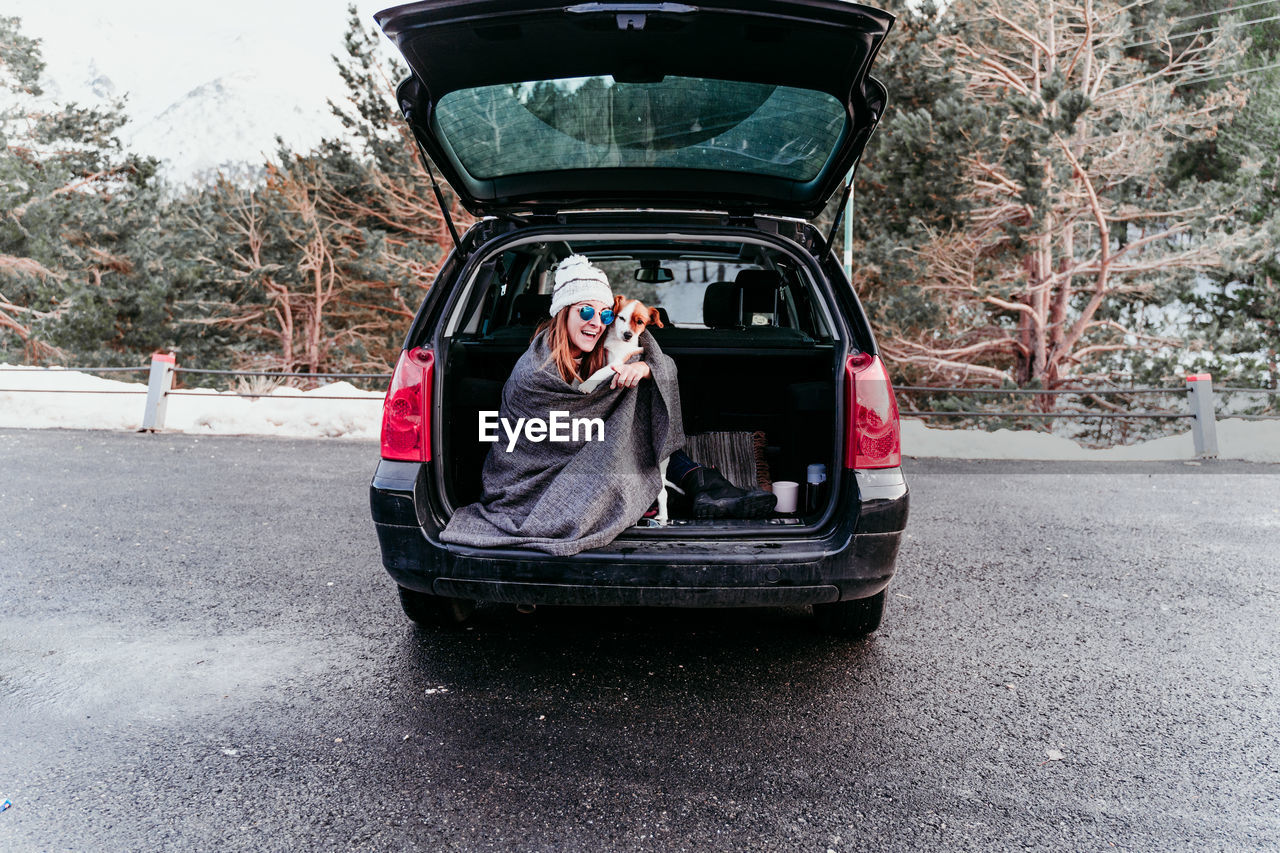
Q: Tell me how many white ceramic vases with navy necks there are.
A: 0